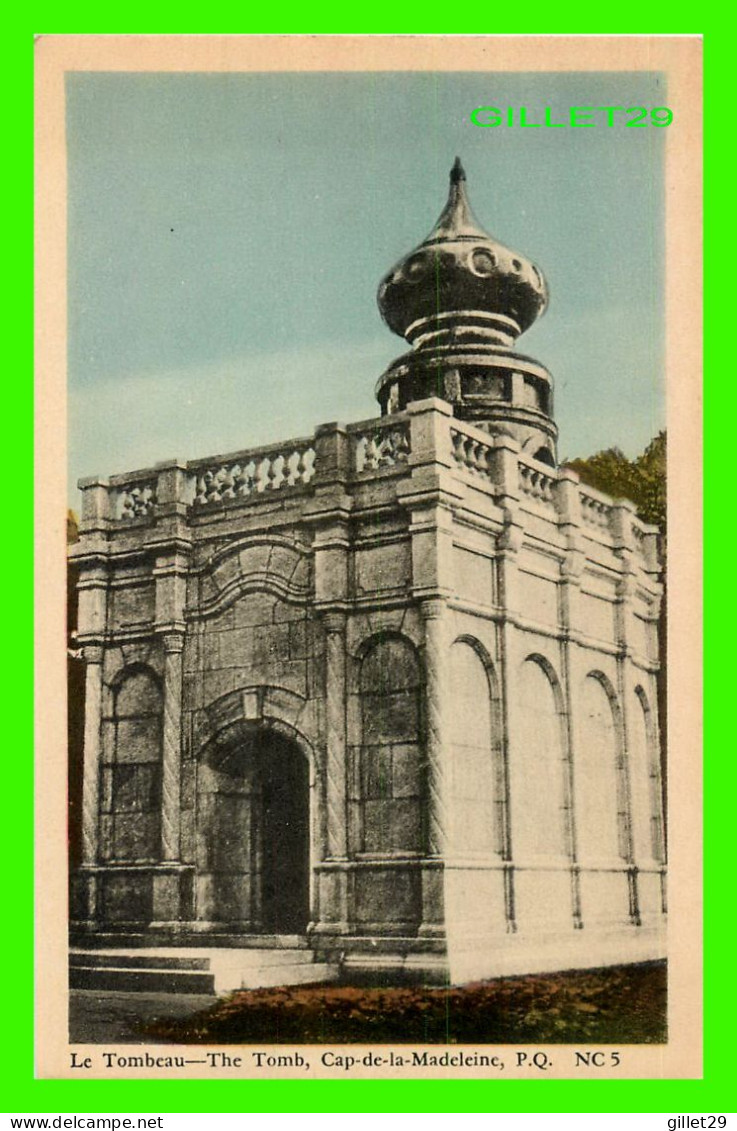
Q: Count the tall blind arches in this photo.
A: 6